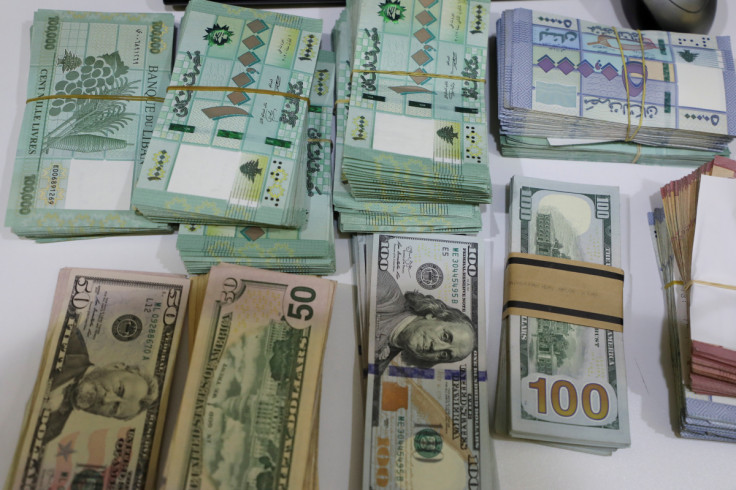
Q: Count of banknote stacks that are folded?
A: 0